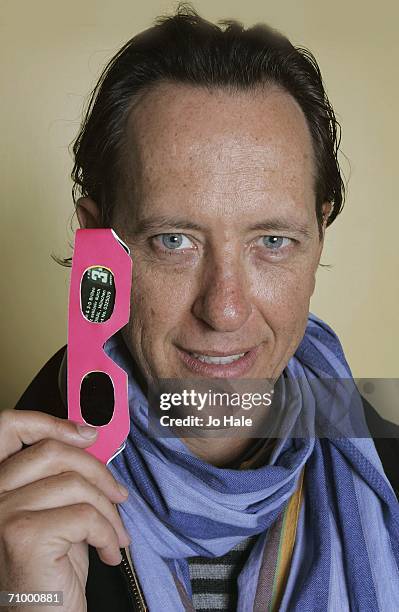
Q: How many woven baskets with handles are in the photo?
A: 0